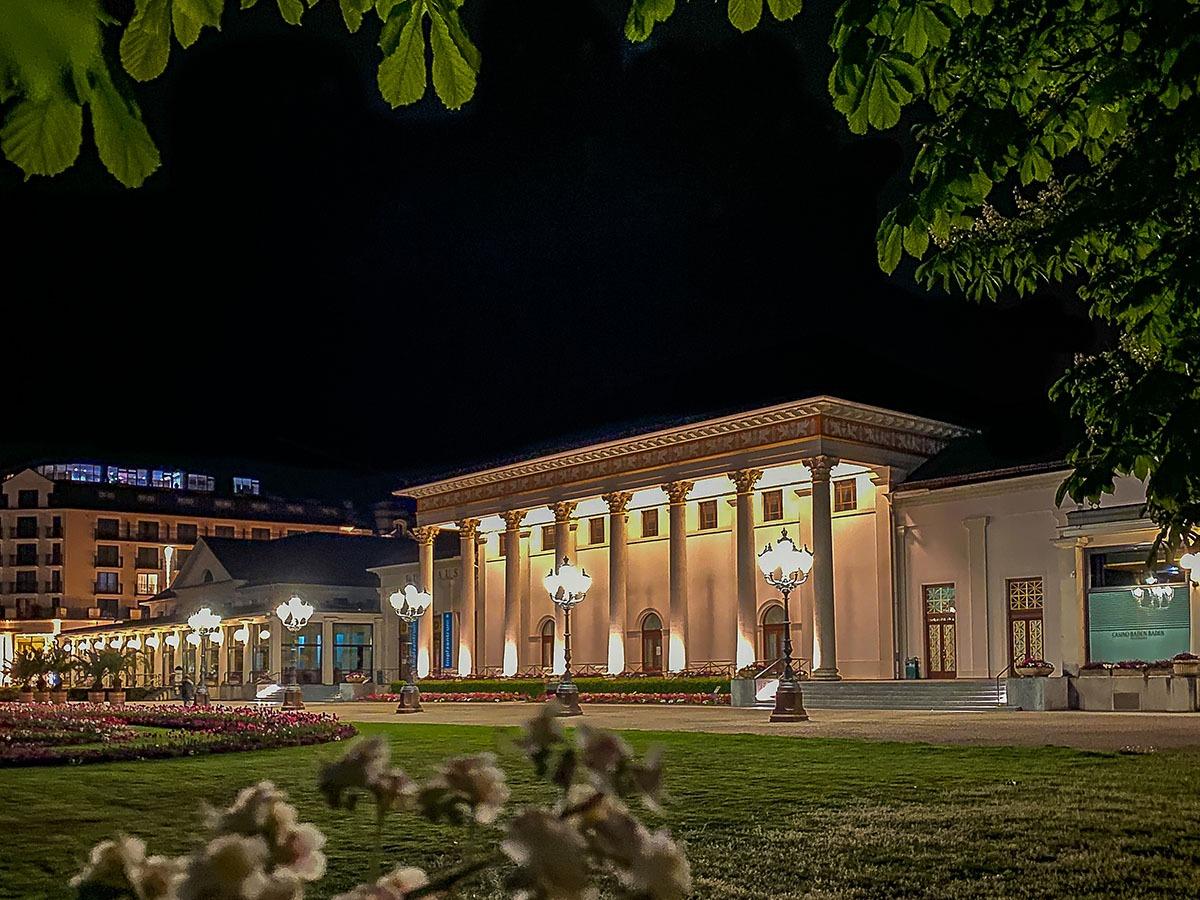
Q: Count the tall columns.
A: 8